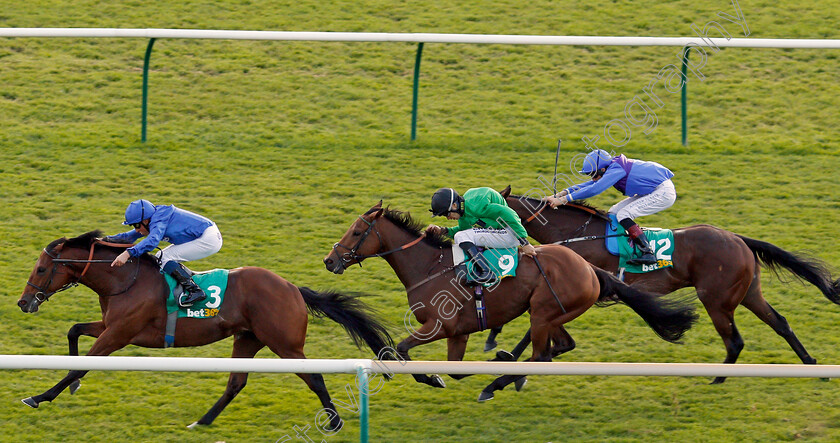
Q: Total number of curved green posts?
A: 3